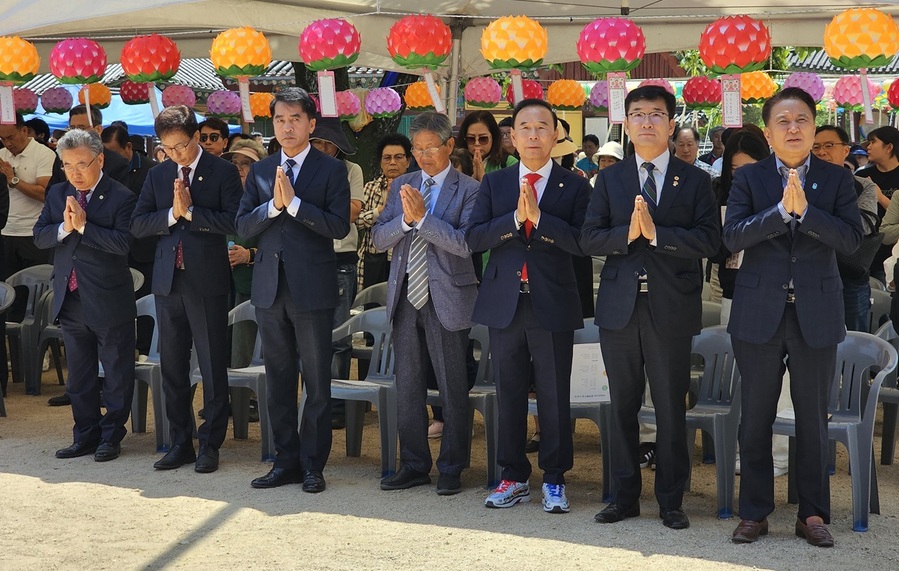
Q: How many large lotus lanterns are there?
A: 10